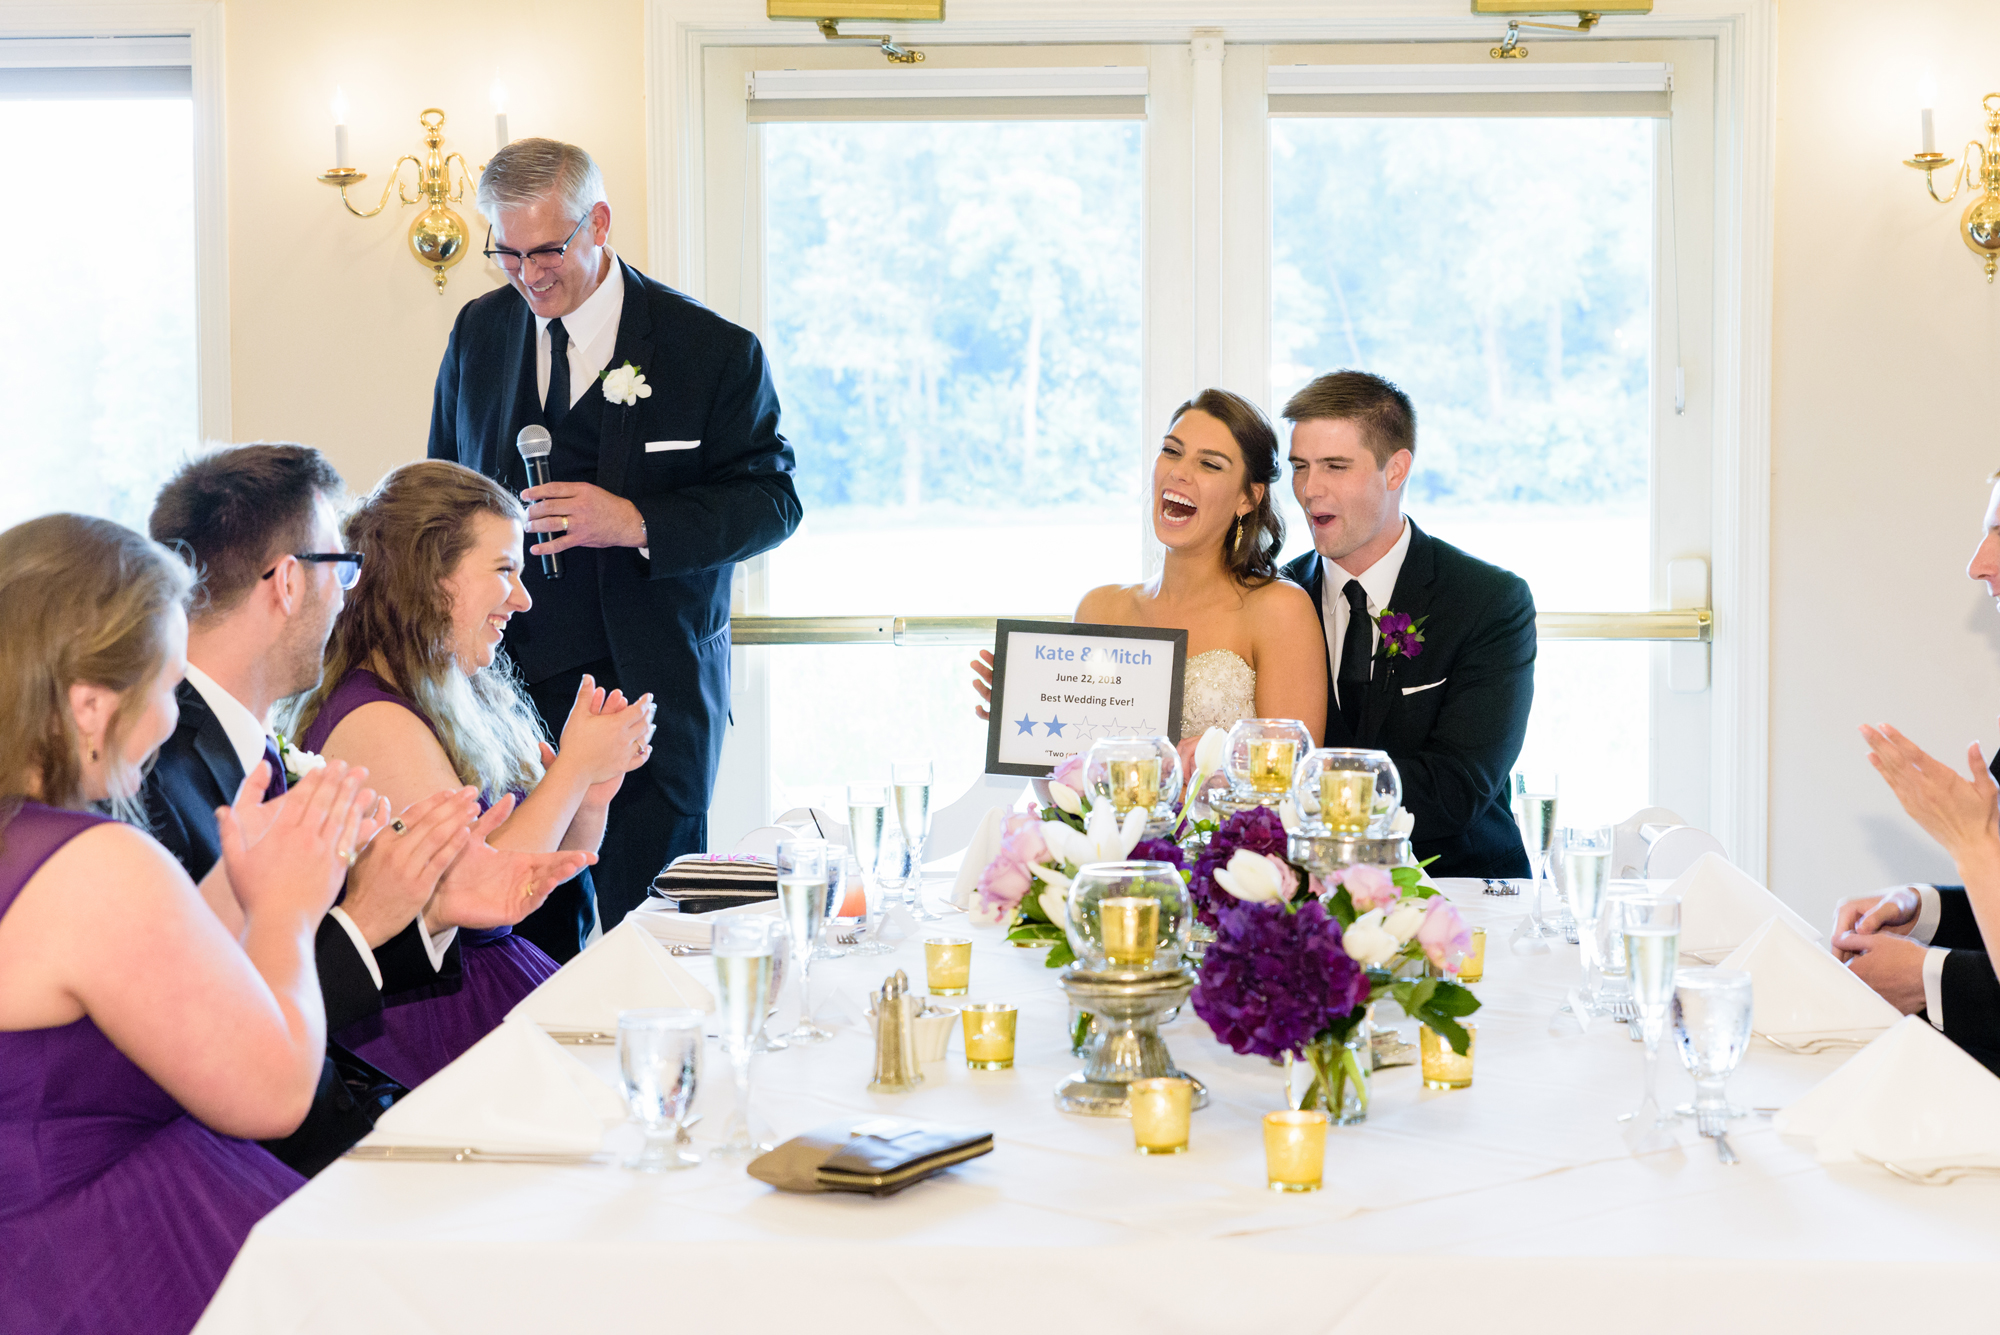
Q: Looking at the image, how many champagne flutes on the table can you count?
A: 7